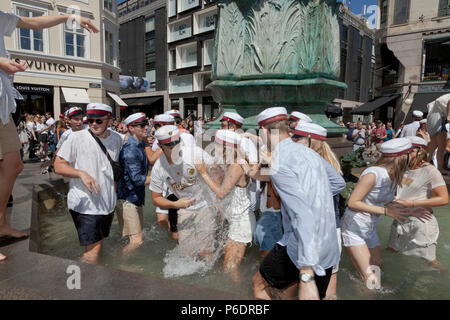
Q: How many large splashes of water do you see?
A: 1